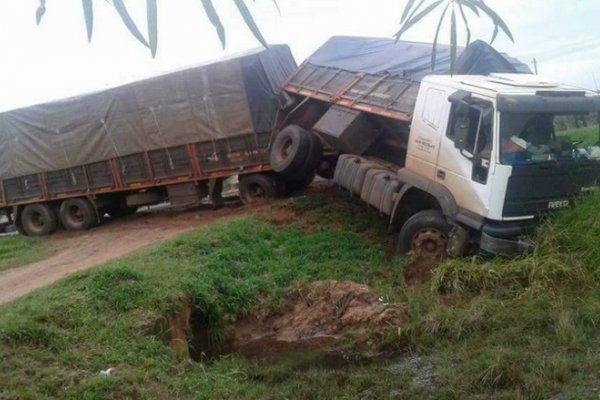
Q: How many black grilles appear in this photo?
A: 1